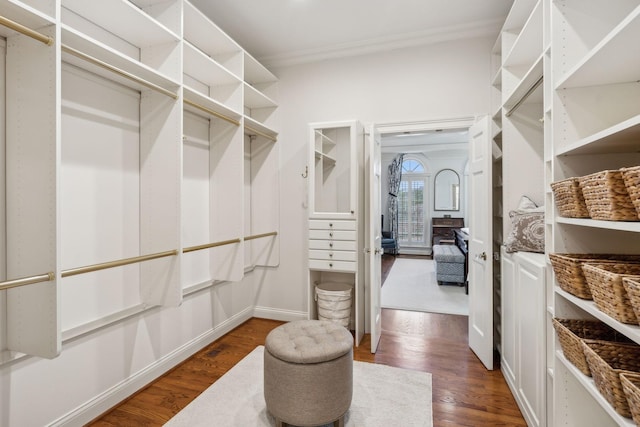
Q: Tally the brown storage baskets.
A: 9